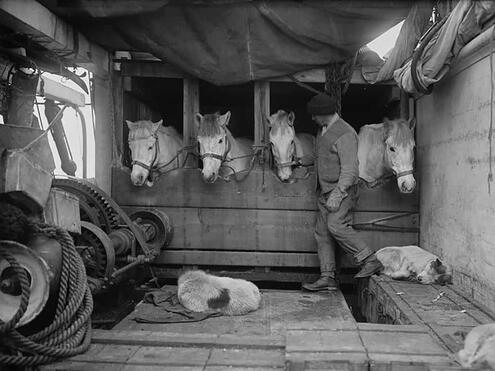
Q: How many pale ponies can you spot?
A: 4